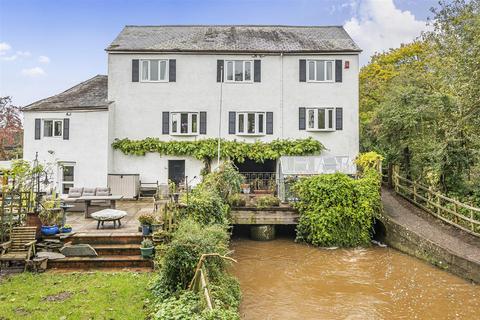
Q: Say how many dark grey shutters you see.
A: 14